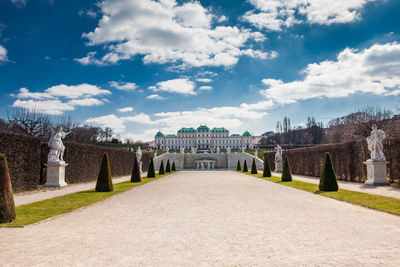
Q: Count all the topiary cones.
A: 13